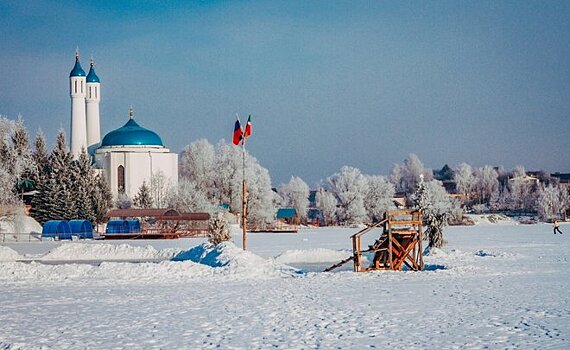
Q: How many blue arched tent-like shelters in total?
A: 4